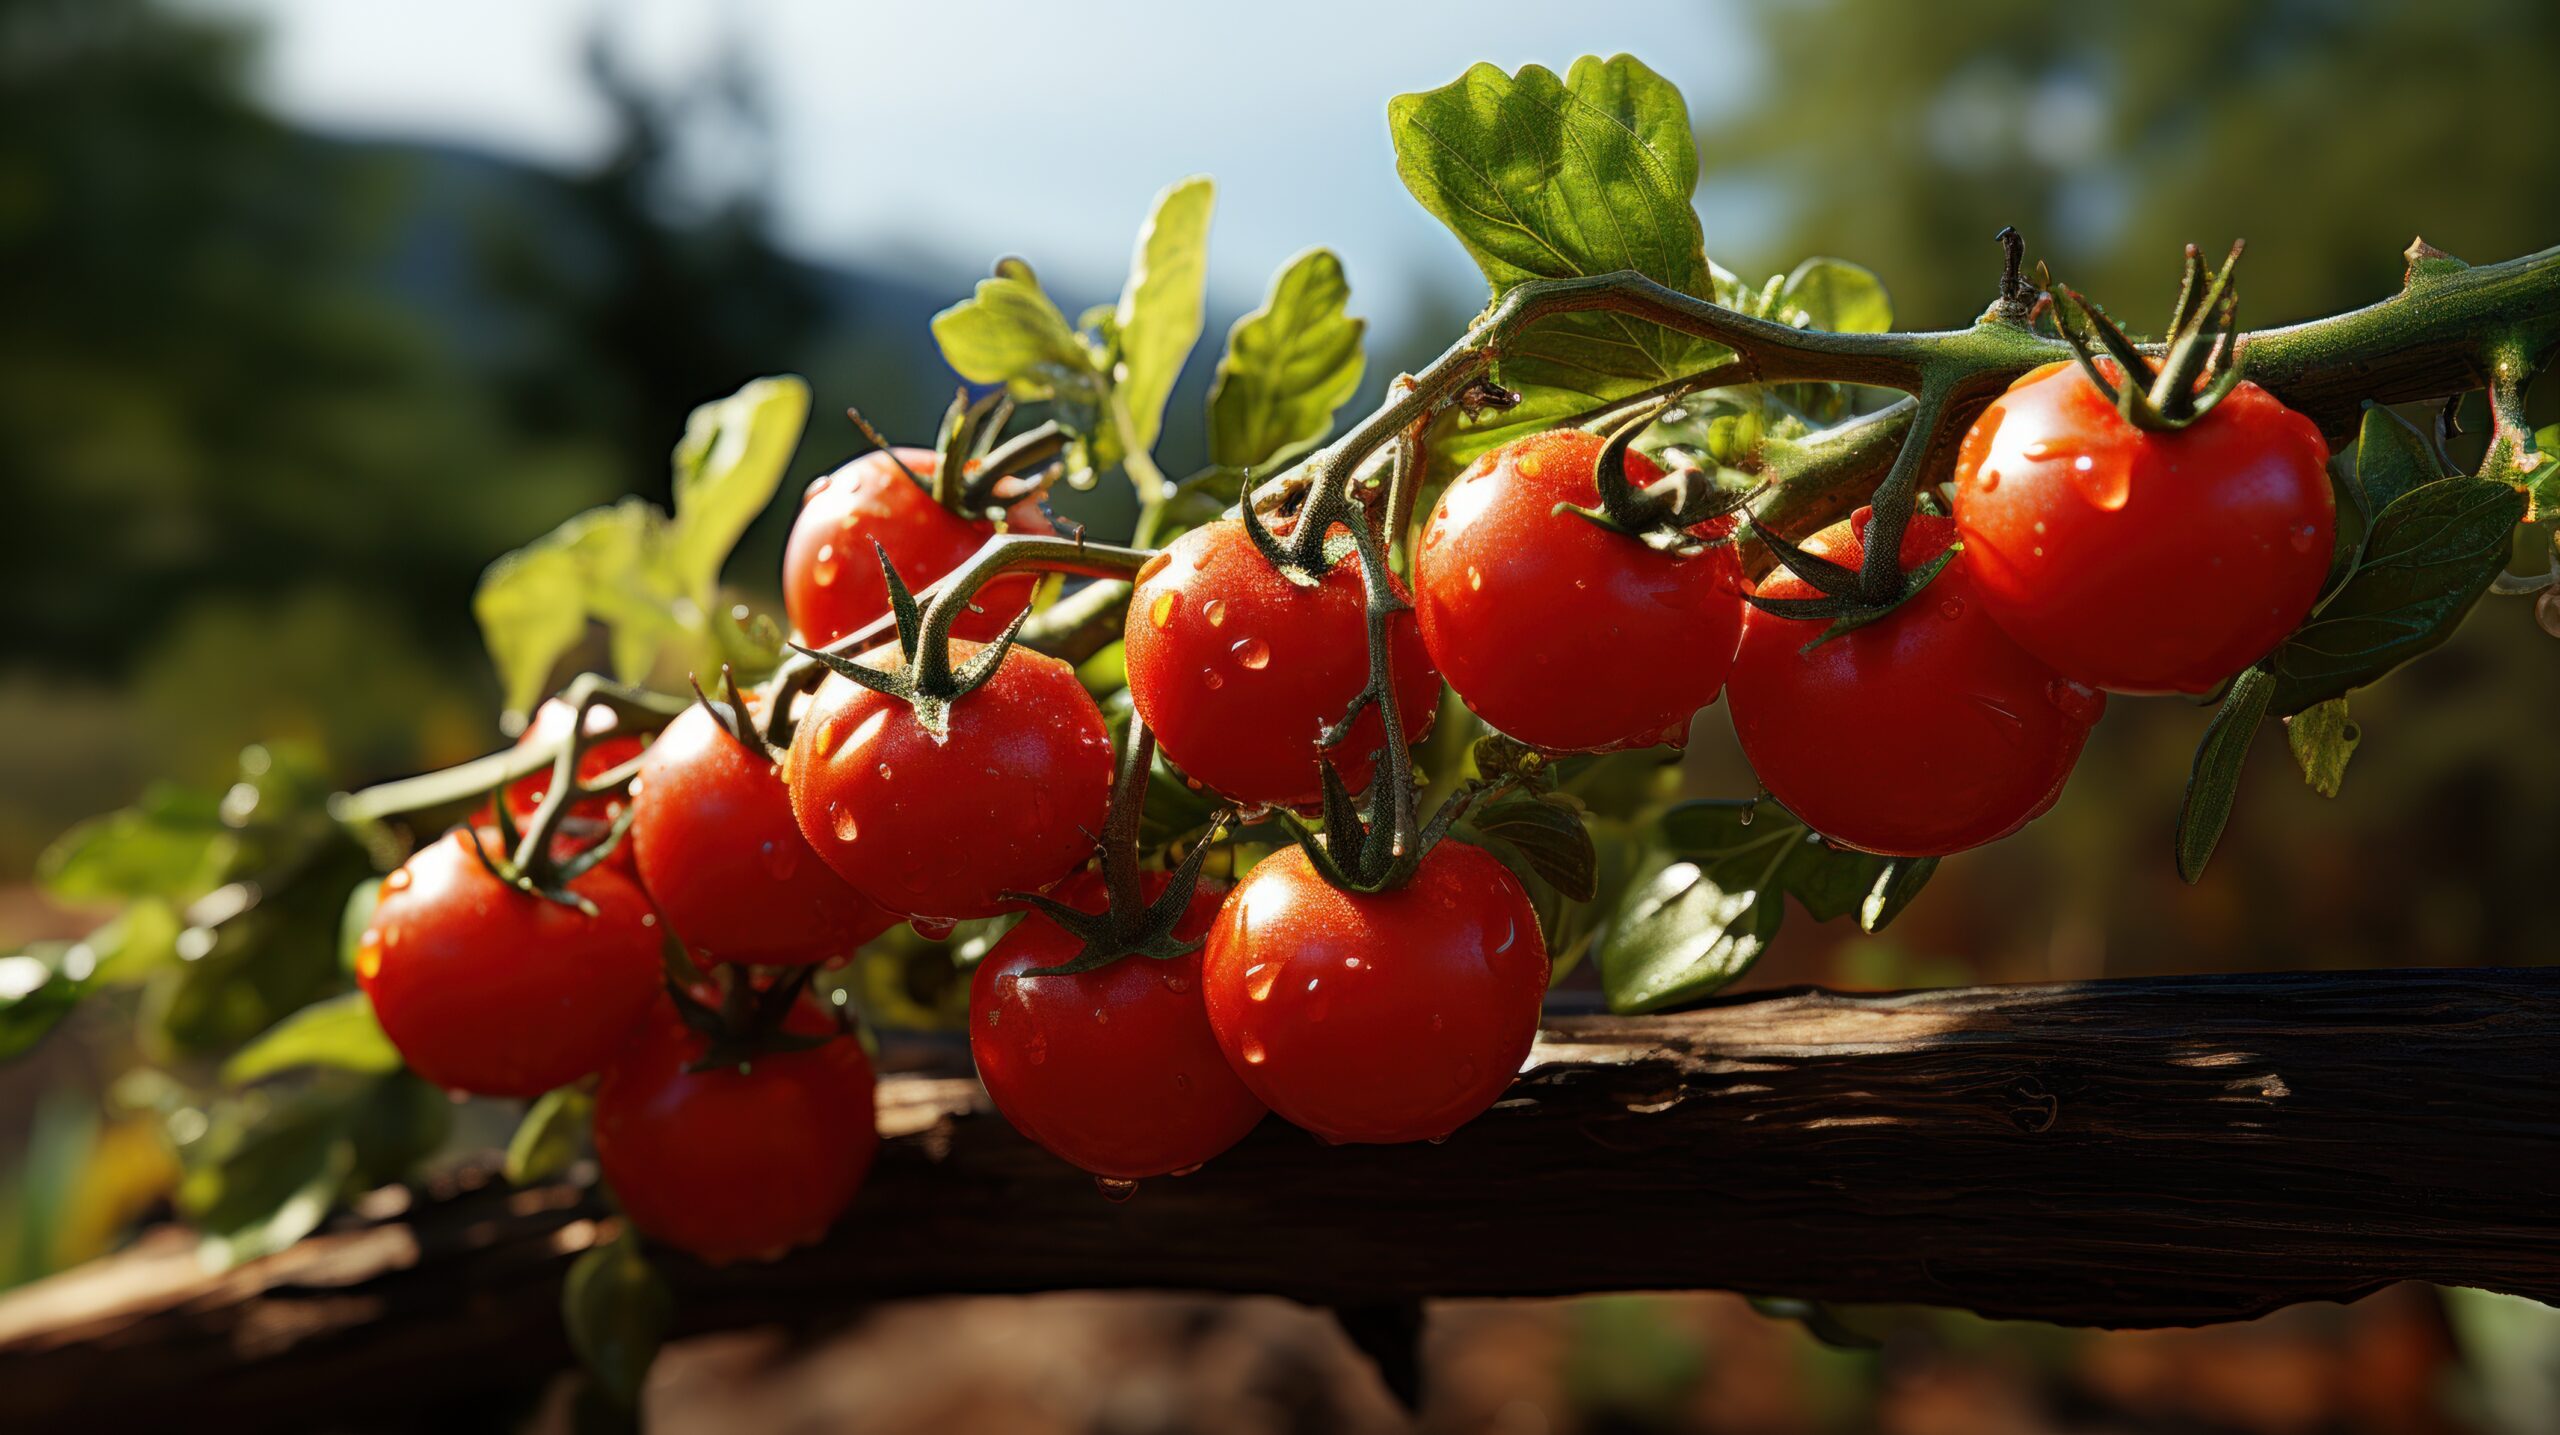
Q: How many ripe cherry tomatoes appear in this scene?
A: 12